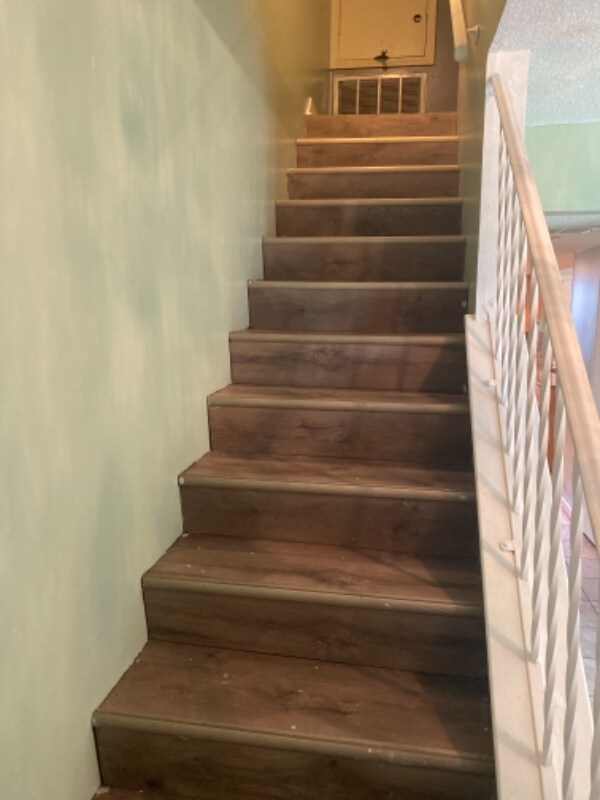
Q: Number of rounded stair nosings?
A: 10